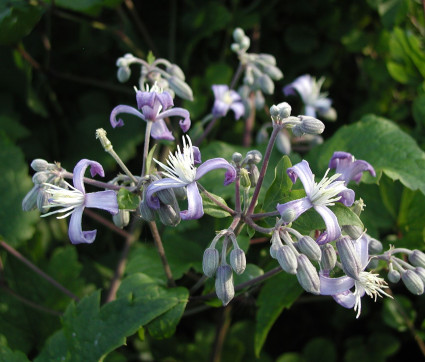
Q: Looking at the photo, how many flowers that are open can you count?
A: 8